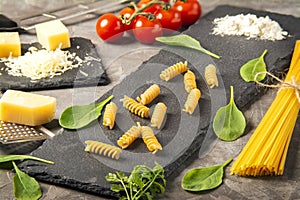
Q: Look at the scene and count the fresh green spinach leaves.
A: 7